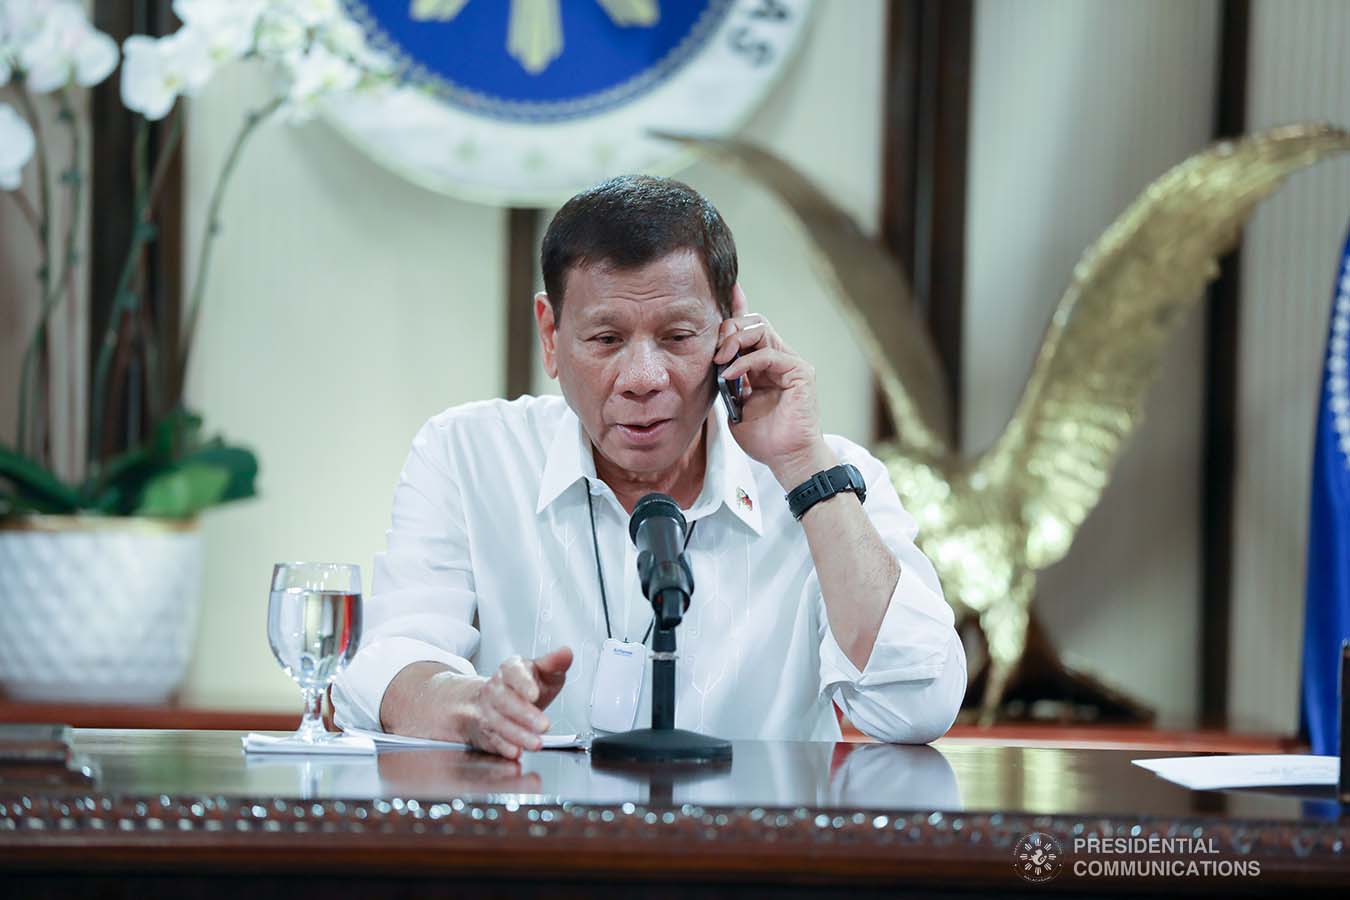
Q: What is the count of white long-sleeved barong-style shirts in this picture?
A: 1